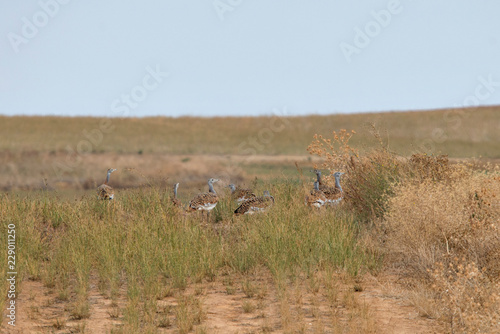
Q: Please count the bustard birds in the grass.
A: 8